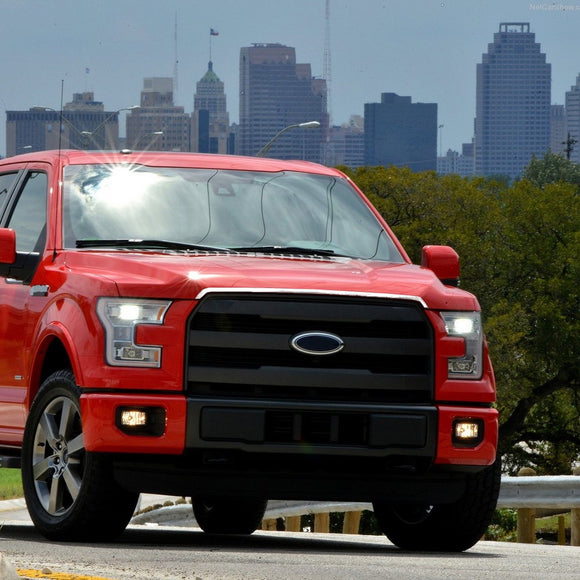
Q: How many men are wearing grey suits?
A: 0